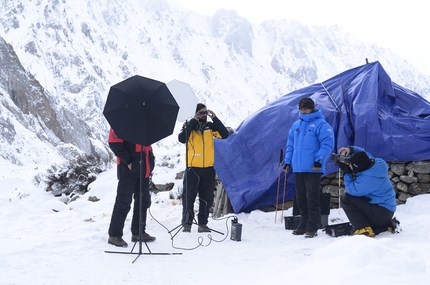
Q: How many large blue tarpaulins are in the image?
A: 1